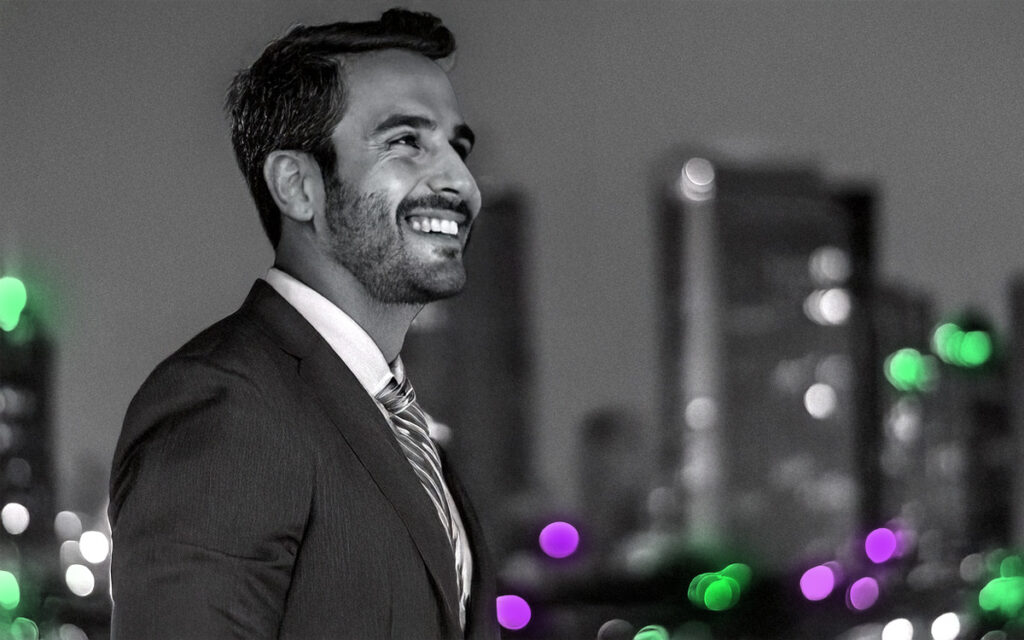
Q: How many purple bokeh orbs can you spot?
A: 5